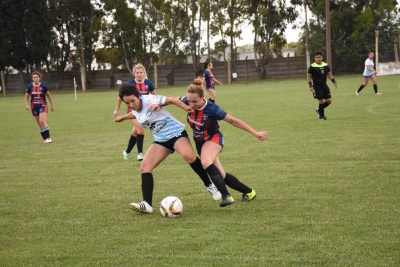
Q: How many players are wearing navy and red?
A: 4